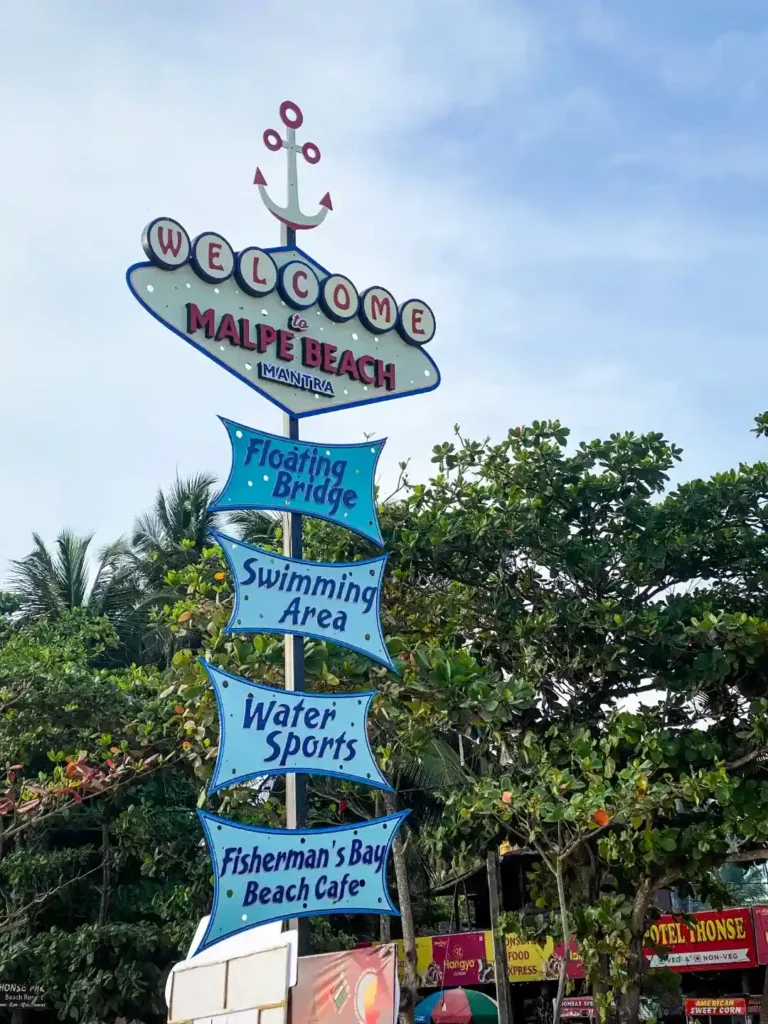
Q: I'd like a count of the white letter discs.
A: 7